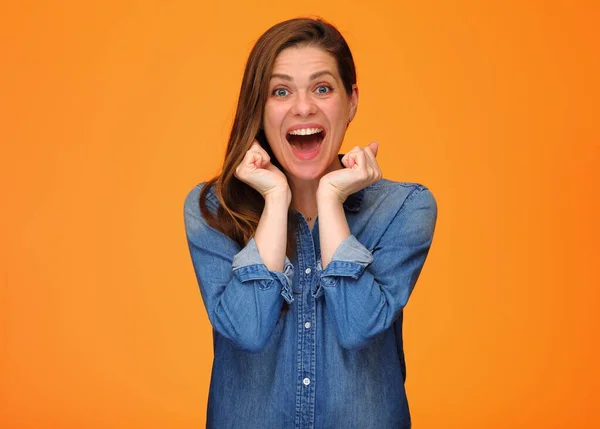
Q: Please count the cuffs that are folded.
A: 2